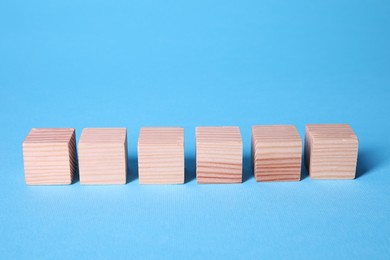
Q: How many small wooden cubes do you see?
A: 6